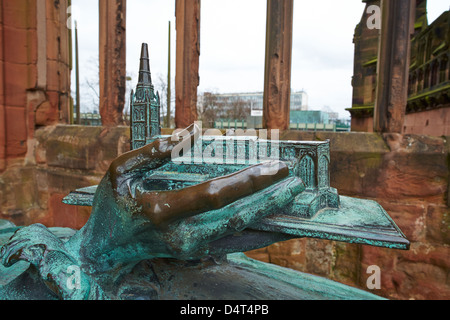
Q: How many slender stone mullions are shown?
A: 4